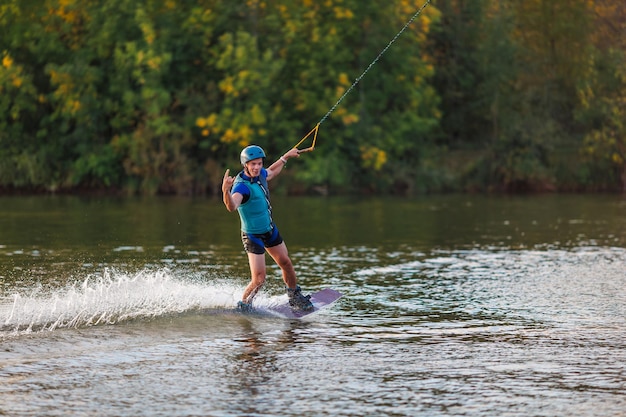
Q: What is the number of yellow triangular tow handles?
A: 1